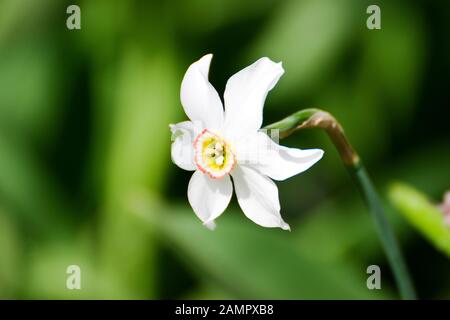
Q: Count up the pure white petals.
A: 6